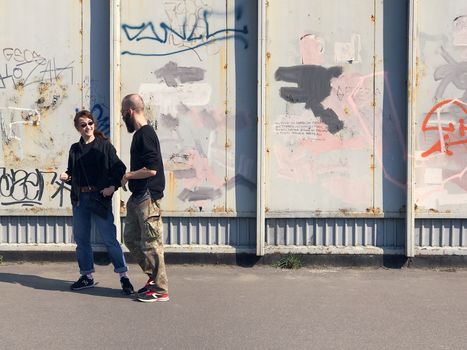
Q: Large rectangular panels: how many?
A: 4